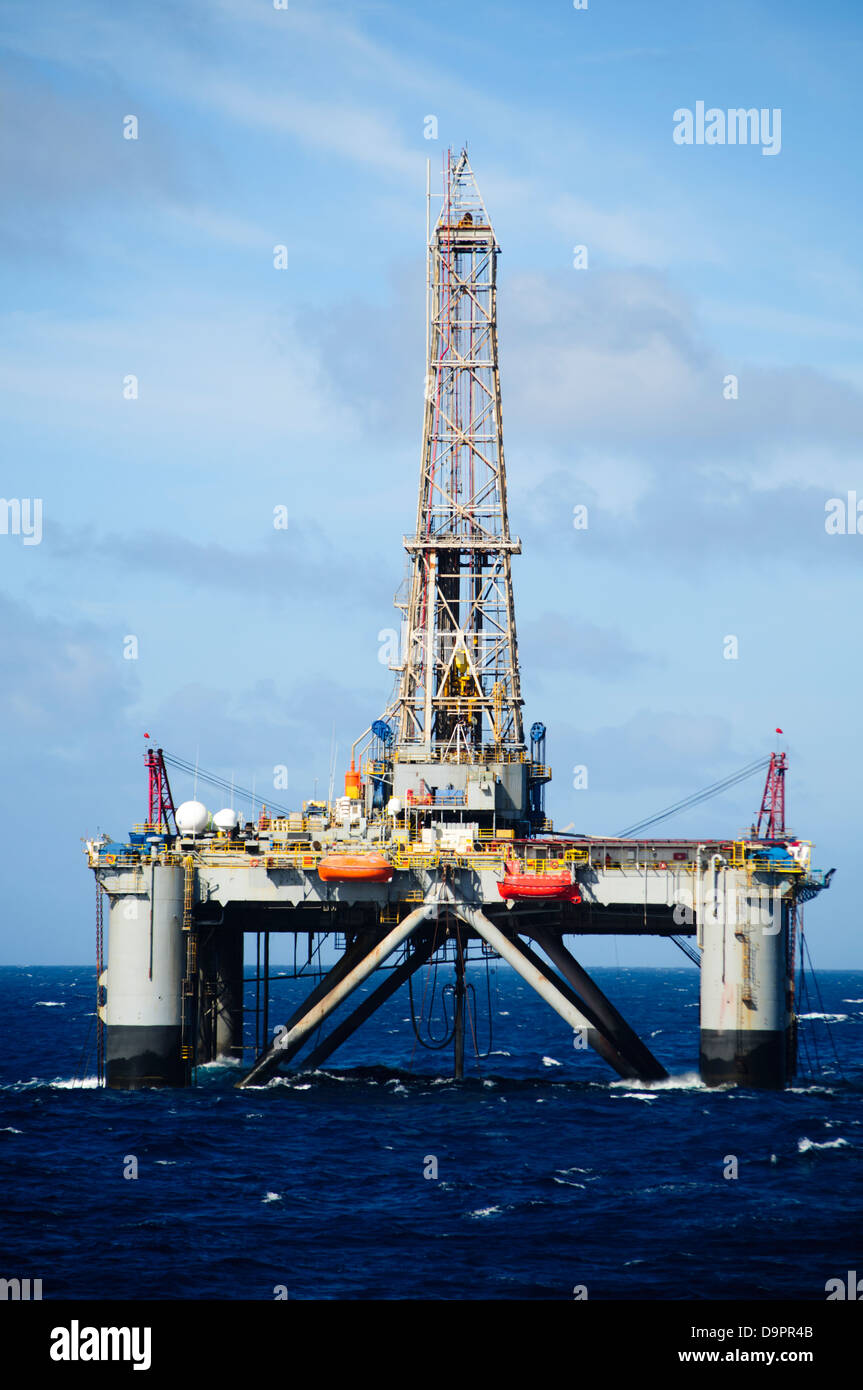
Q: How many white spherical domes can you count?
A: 2